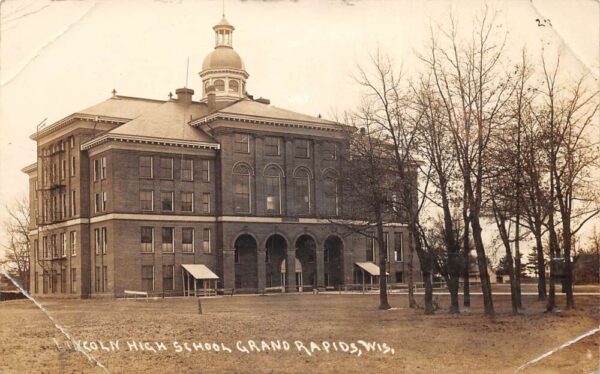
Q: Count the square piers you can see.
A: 5